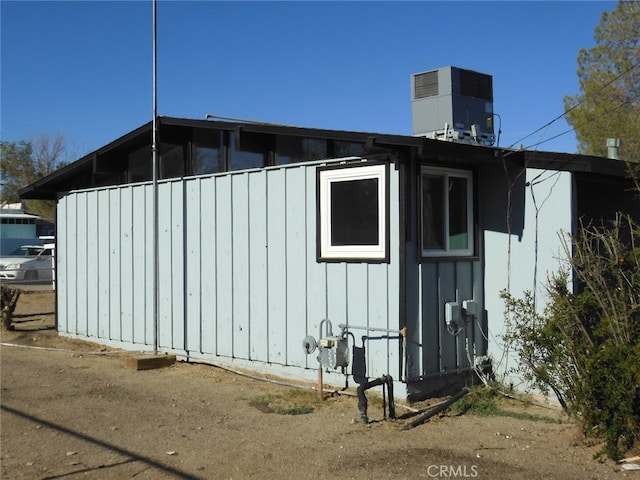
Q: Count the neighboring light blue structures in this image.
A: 1